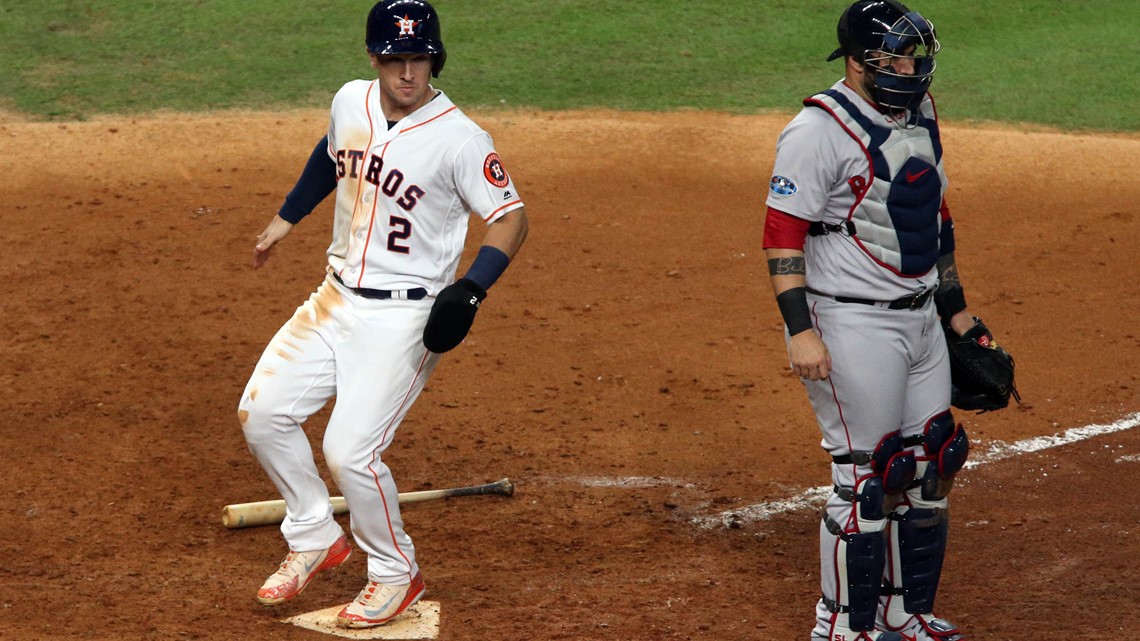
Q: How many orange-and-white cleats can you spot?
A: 2